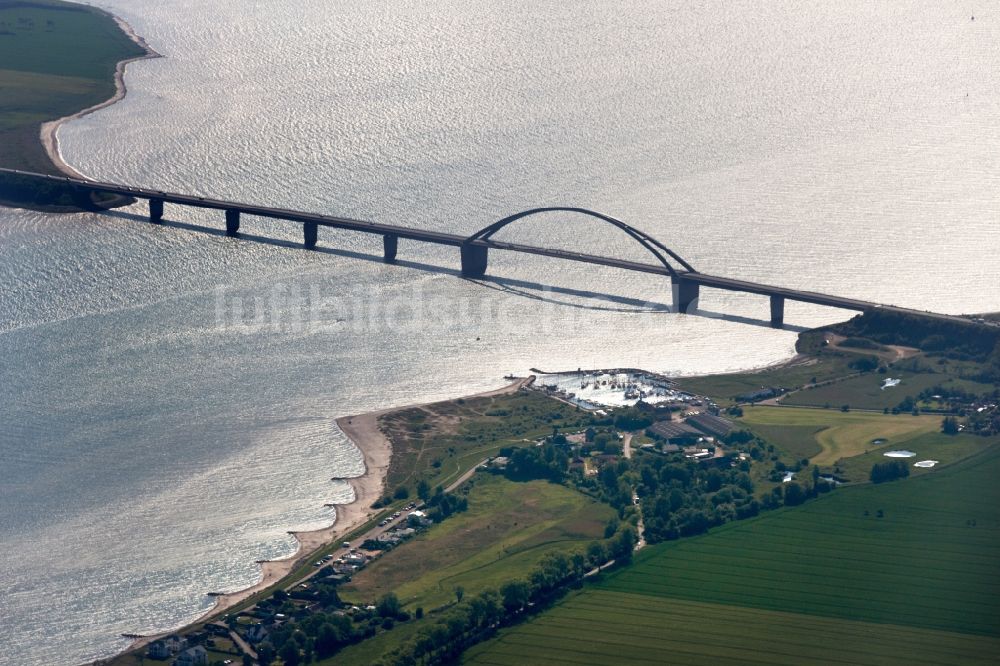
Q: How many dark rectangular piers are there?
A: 7